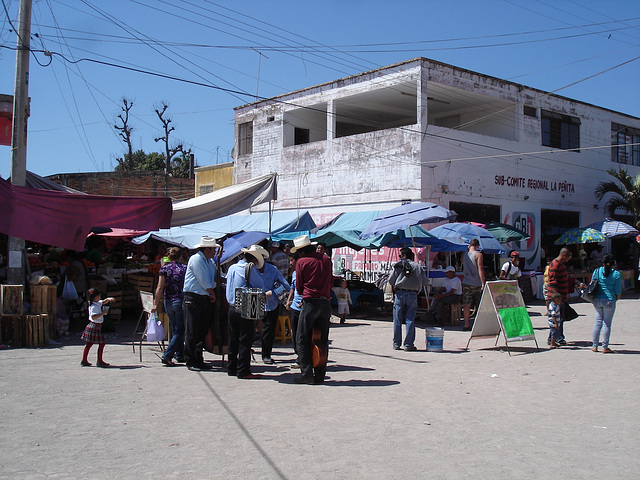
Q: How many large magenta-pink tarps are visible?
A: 1